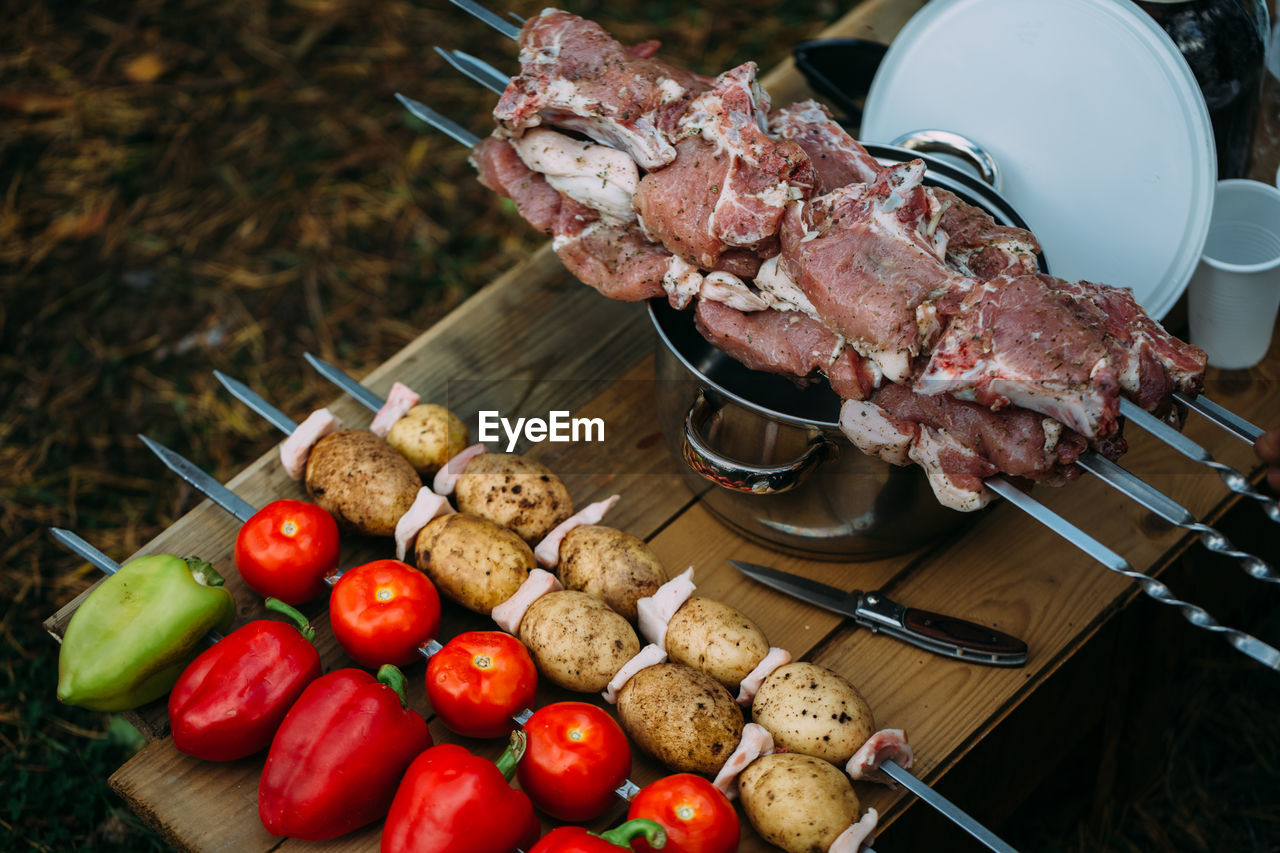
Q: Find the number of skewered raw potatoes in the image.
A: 10